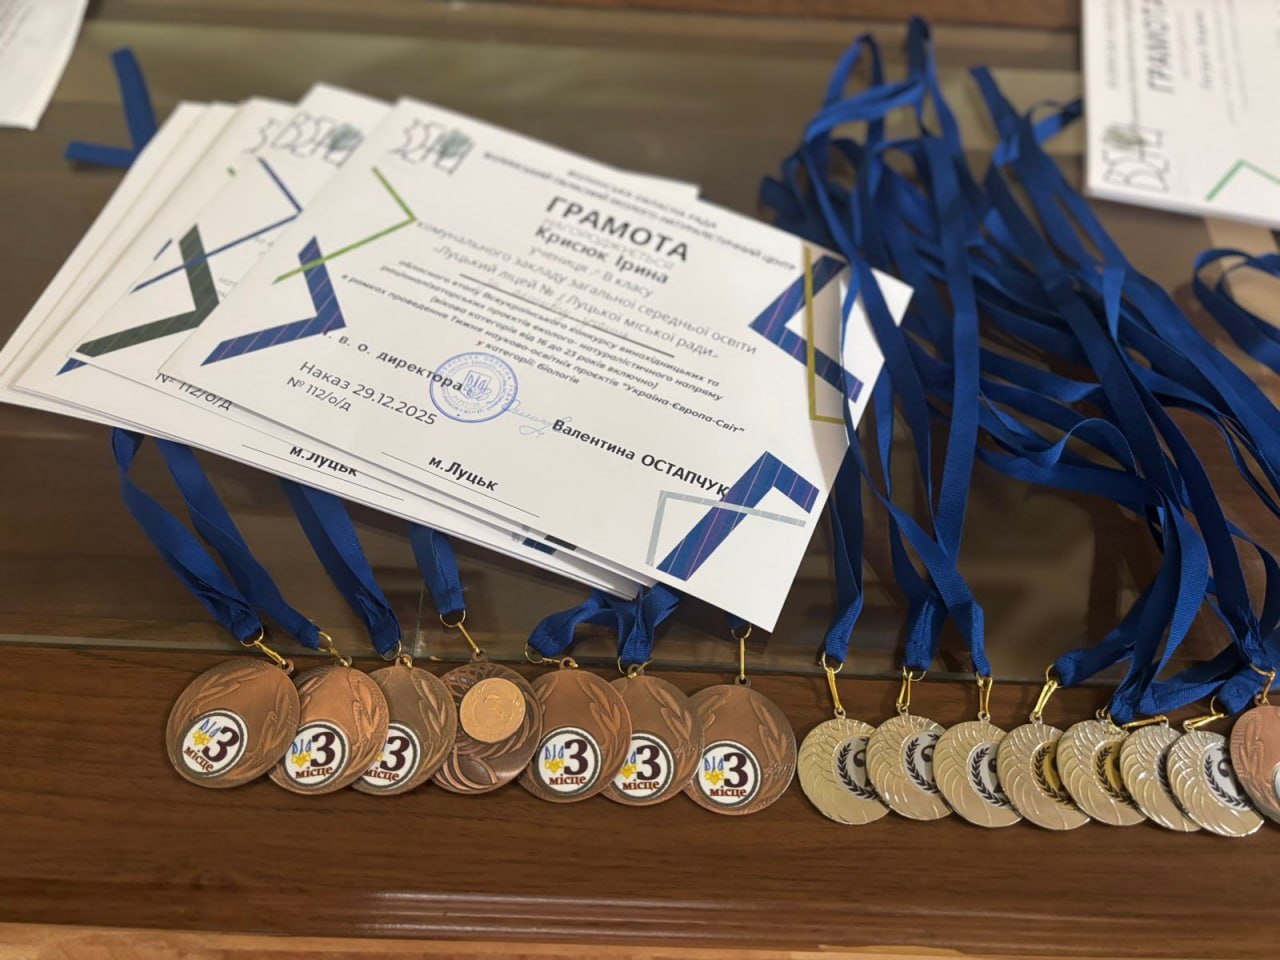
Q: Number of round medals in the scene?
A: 15